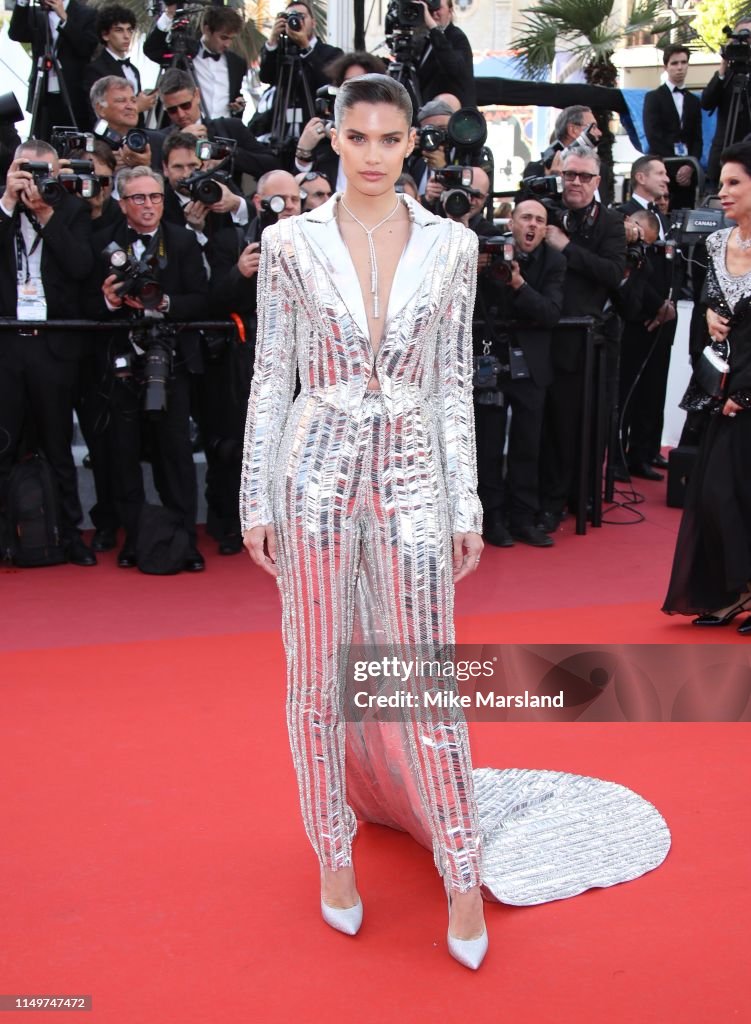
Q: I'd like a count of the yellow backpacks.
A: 0